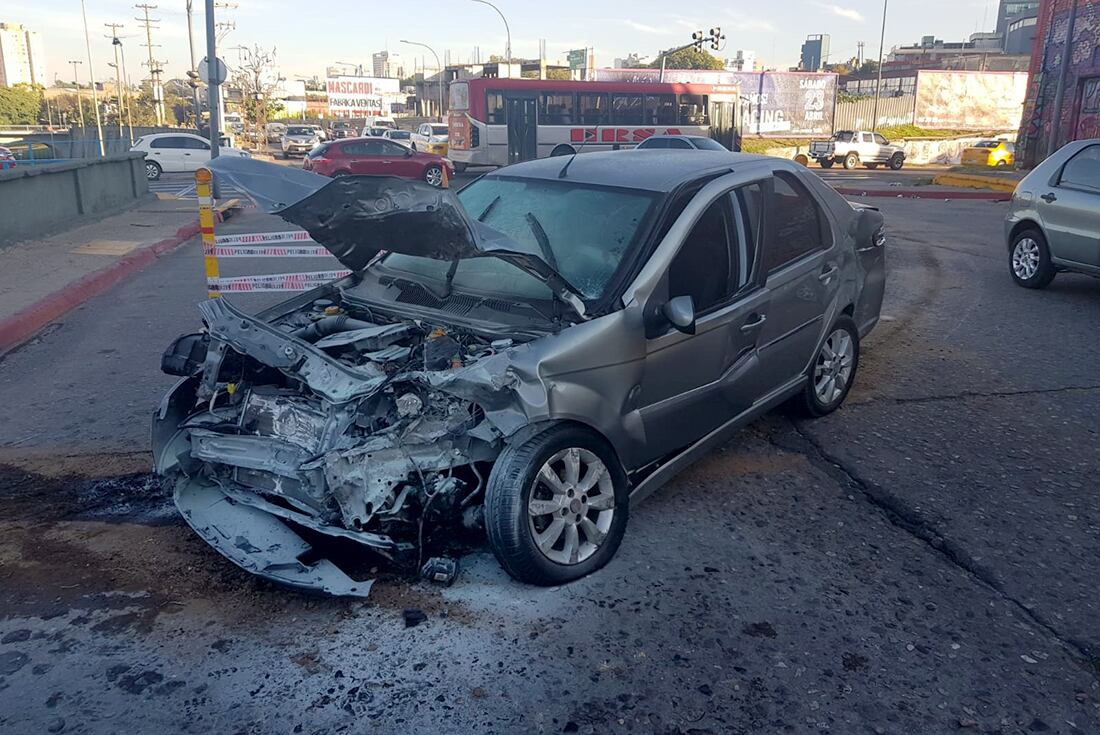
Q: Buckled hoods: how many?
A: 1